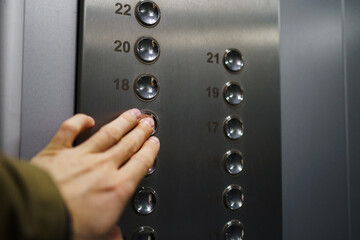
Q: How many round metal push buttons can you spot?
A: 13